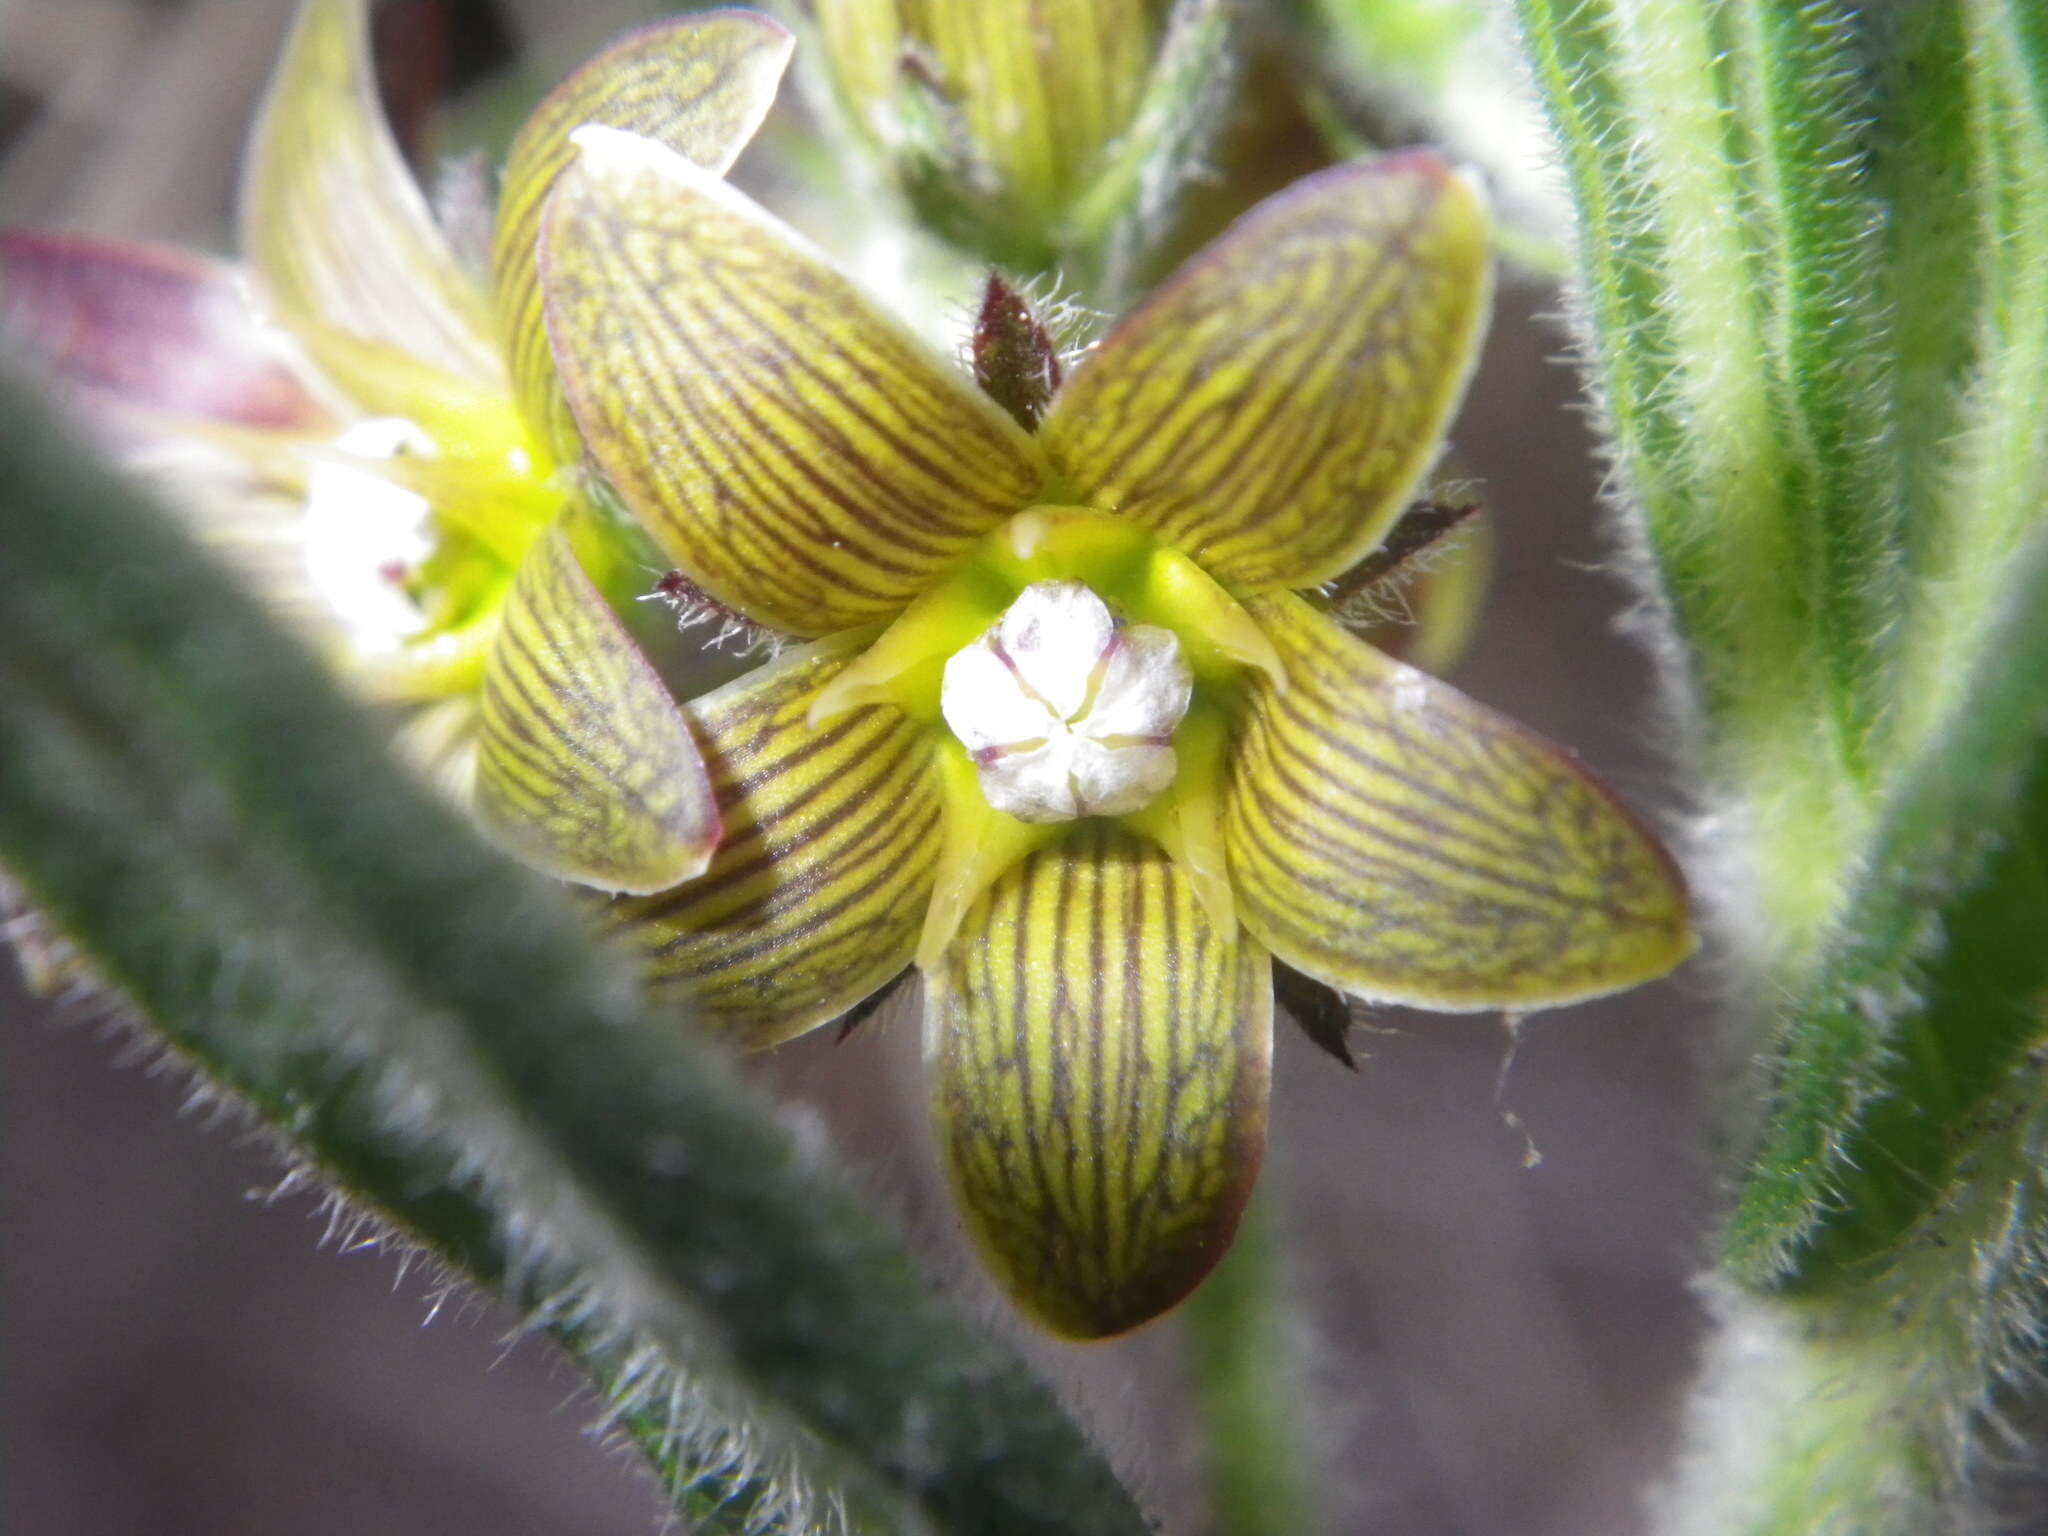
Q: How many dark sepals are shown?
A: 5